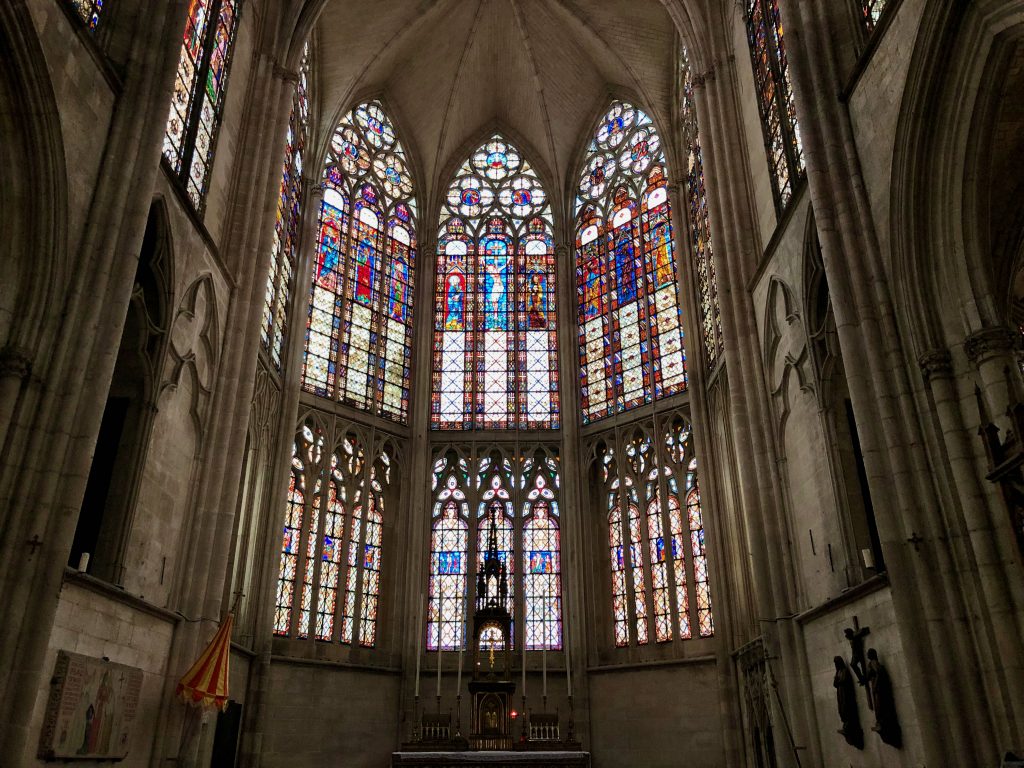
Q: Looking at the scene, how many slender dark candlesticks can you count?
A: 6